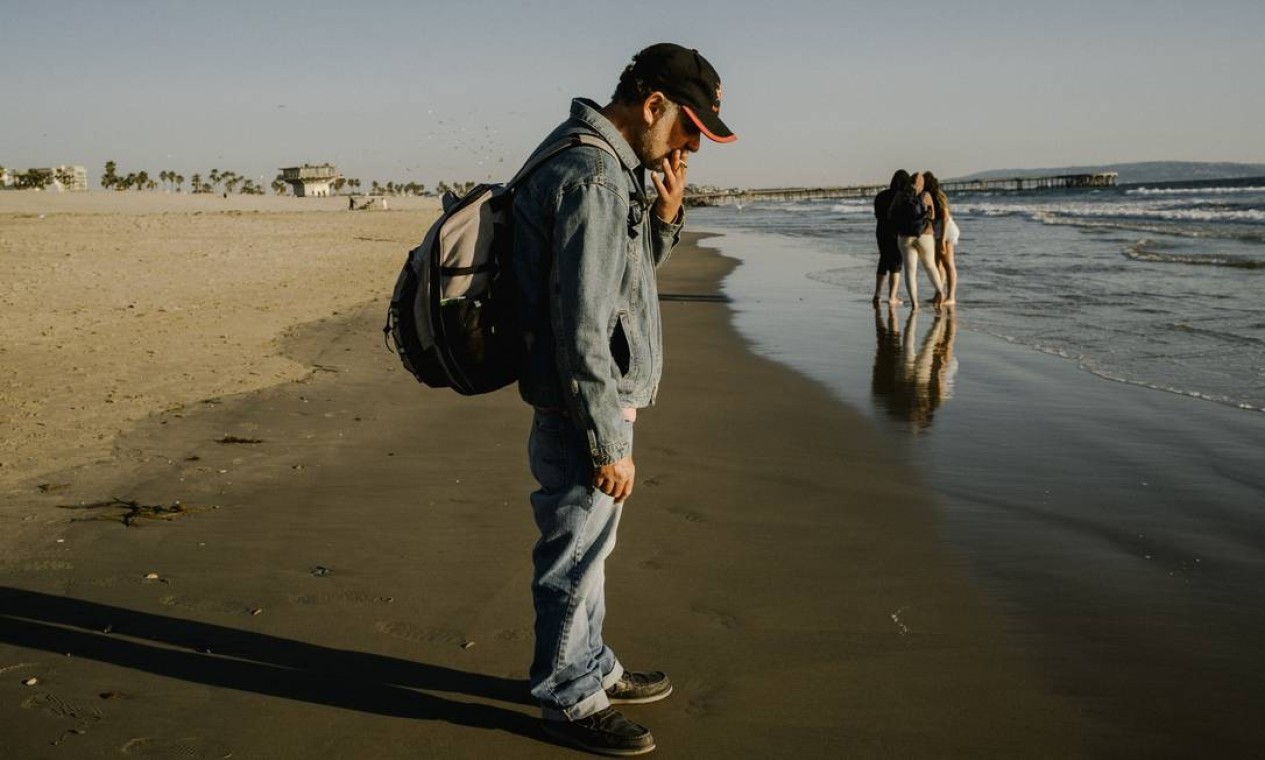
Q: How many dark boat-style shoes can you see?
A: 2